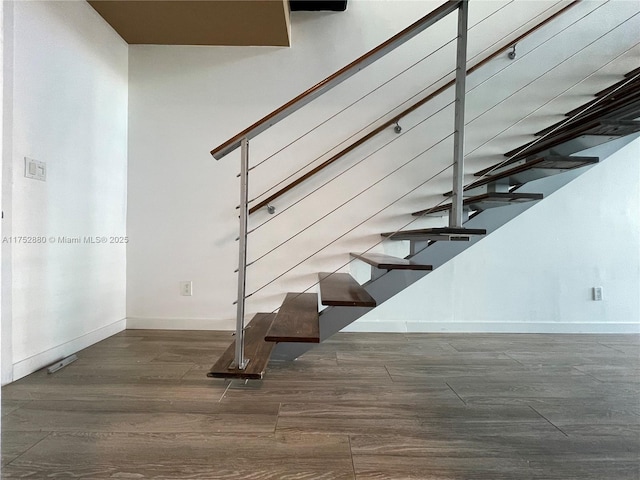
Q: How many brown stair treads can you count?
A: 13